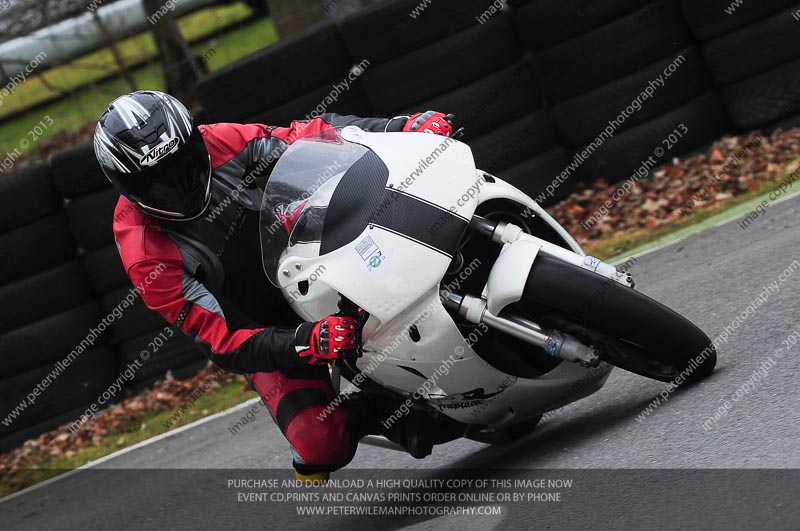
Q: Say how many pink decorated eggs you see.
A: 0